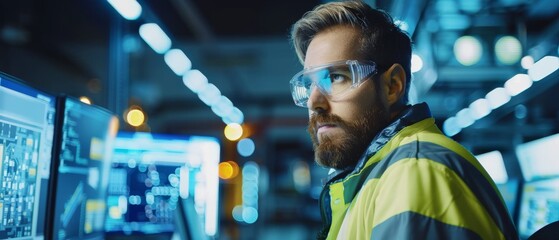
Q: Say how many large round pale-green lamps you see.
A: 2